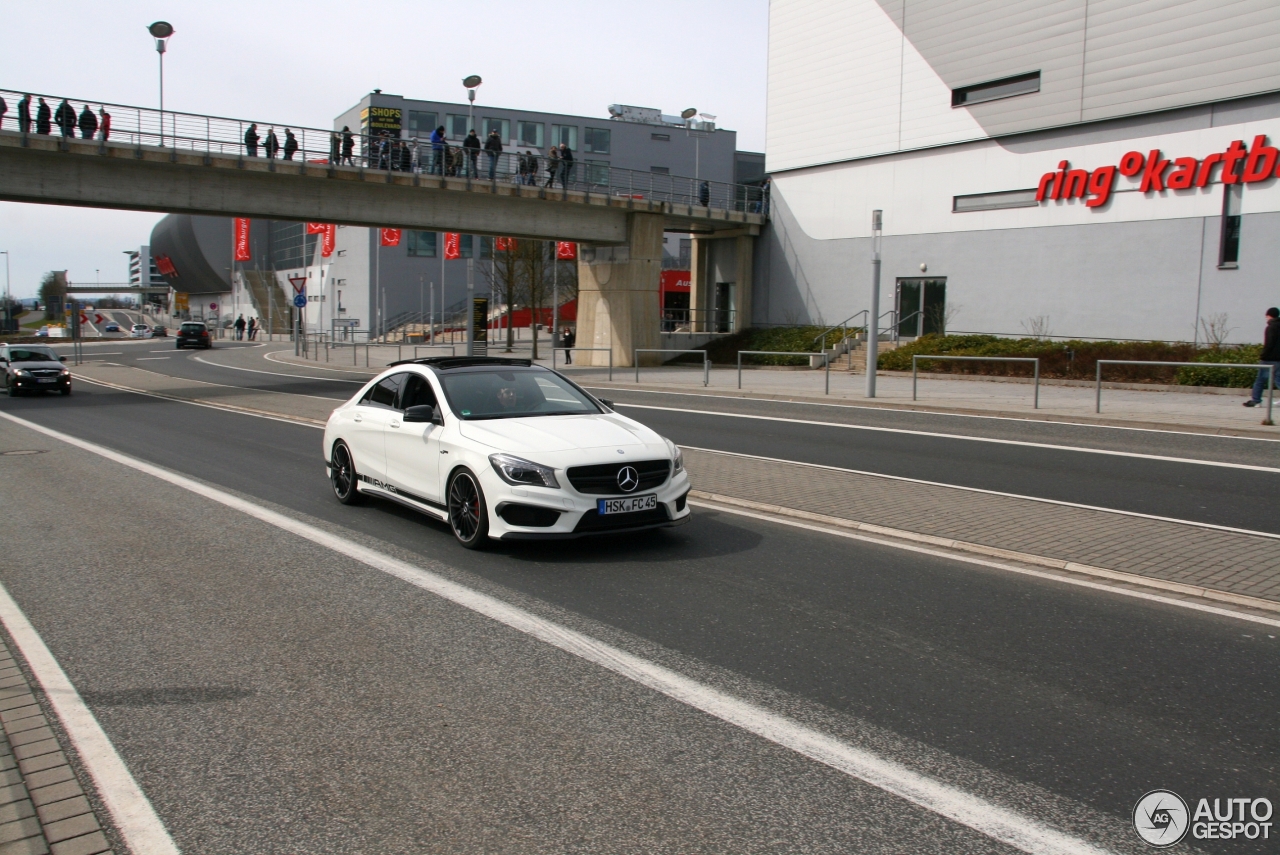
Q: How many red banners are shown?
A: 7